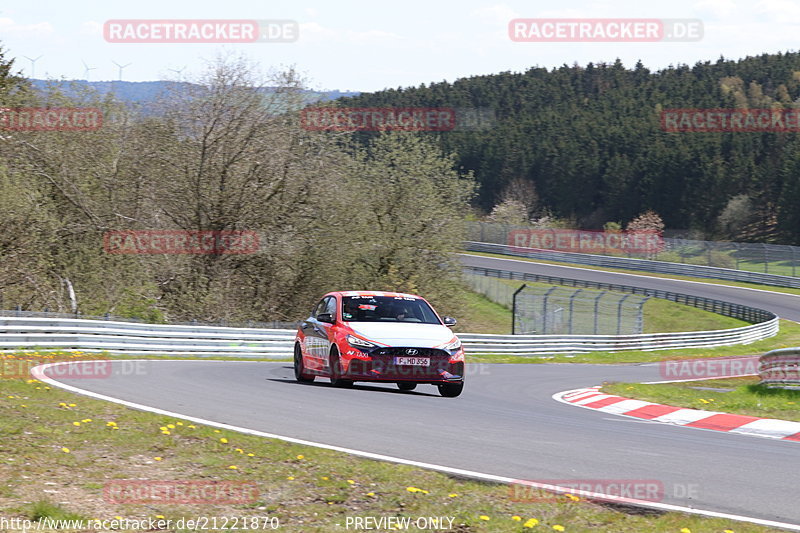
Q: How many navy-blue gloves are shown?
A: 0